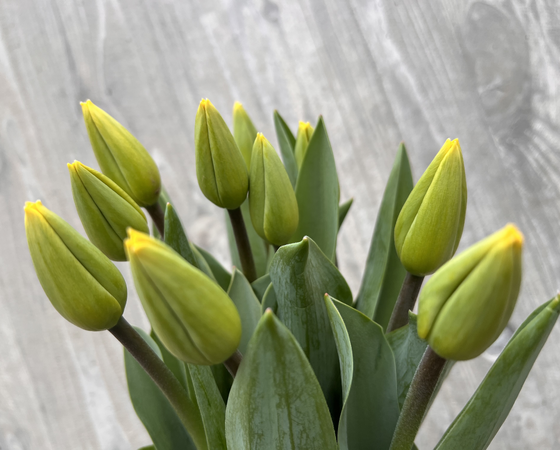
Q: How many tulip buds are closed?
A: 10